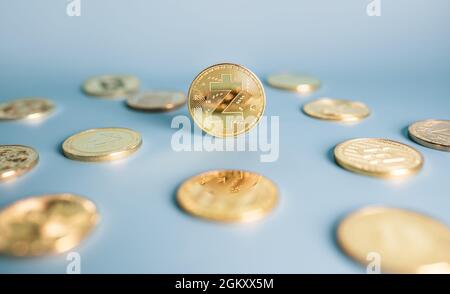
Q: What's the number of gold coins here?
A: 13